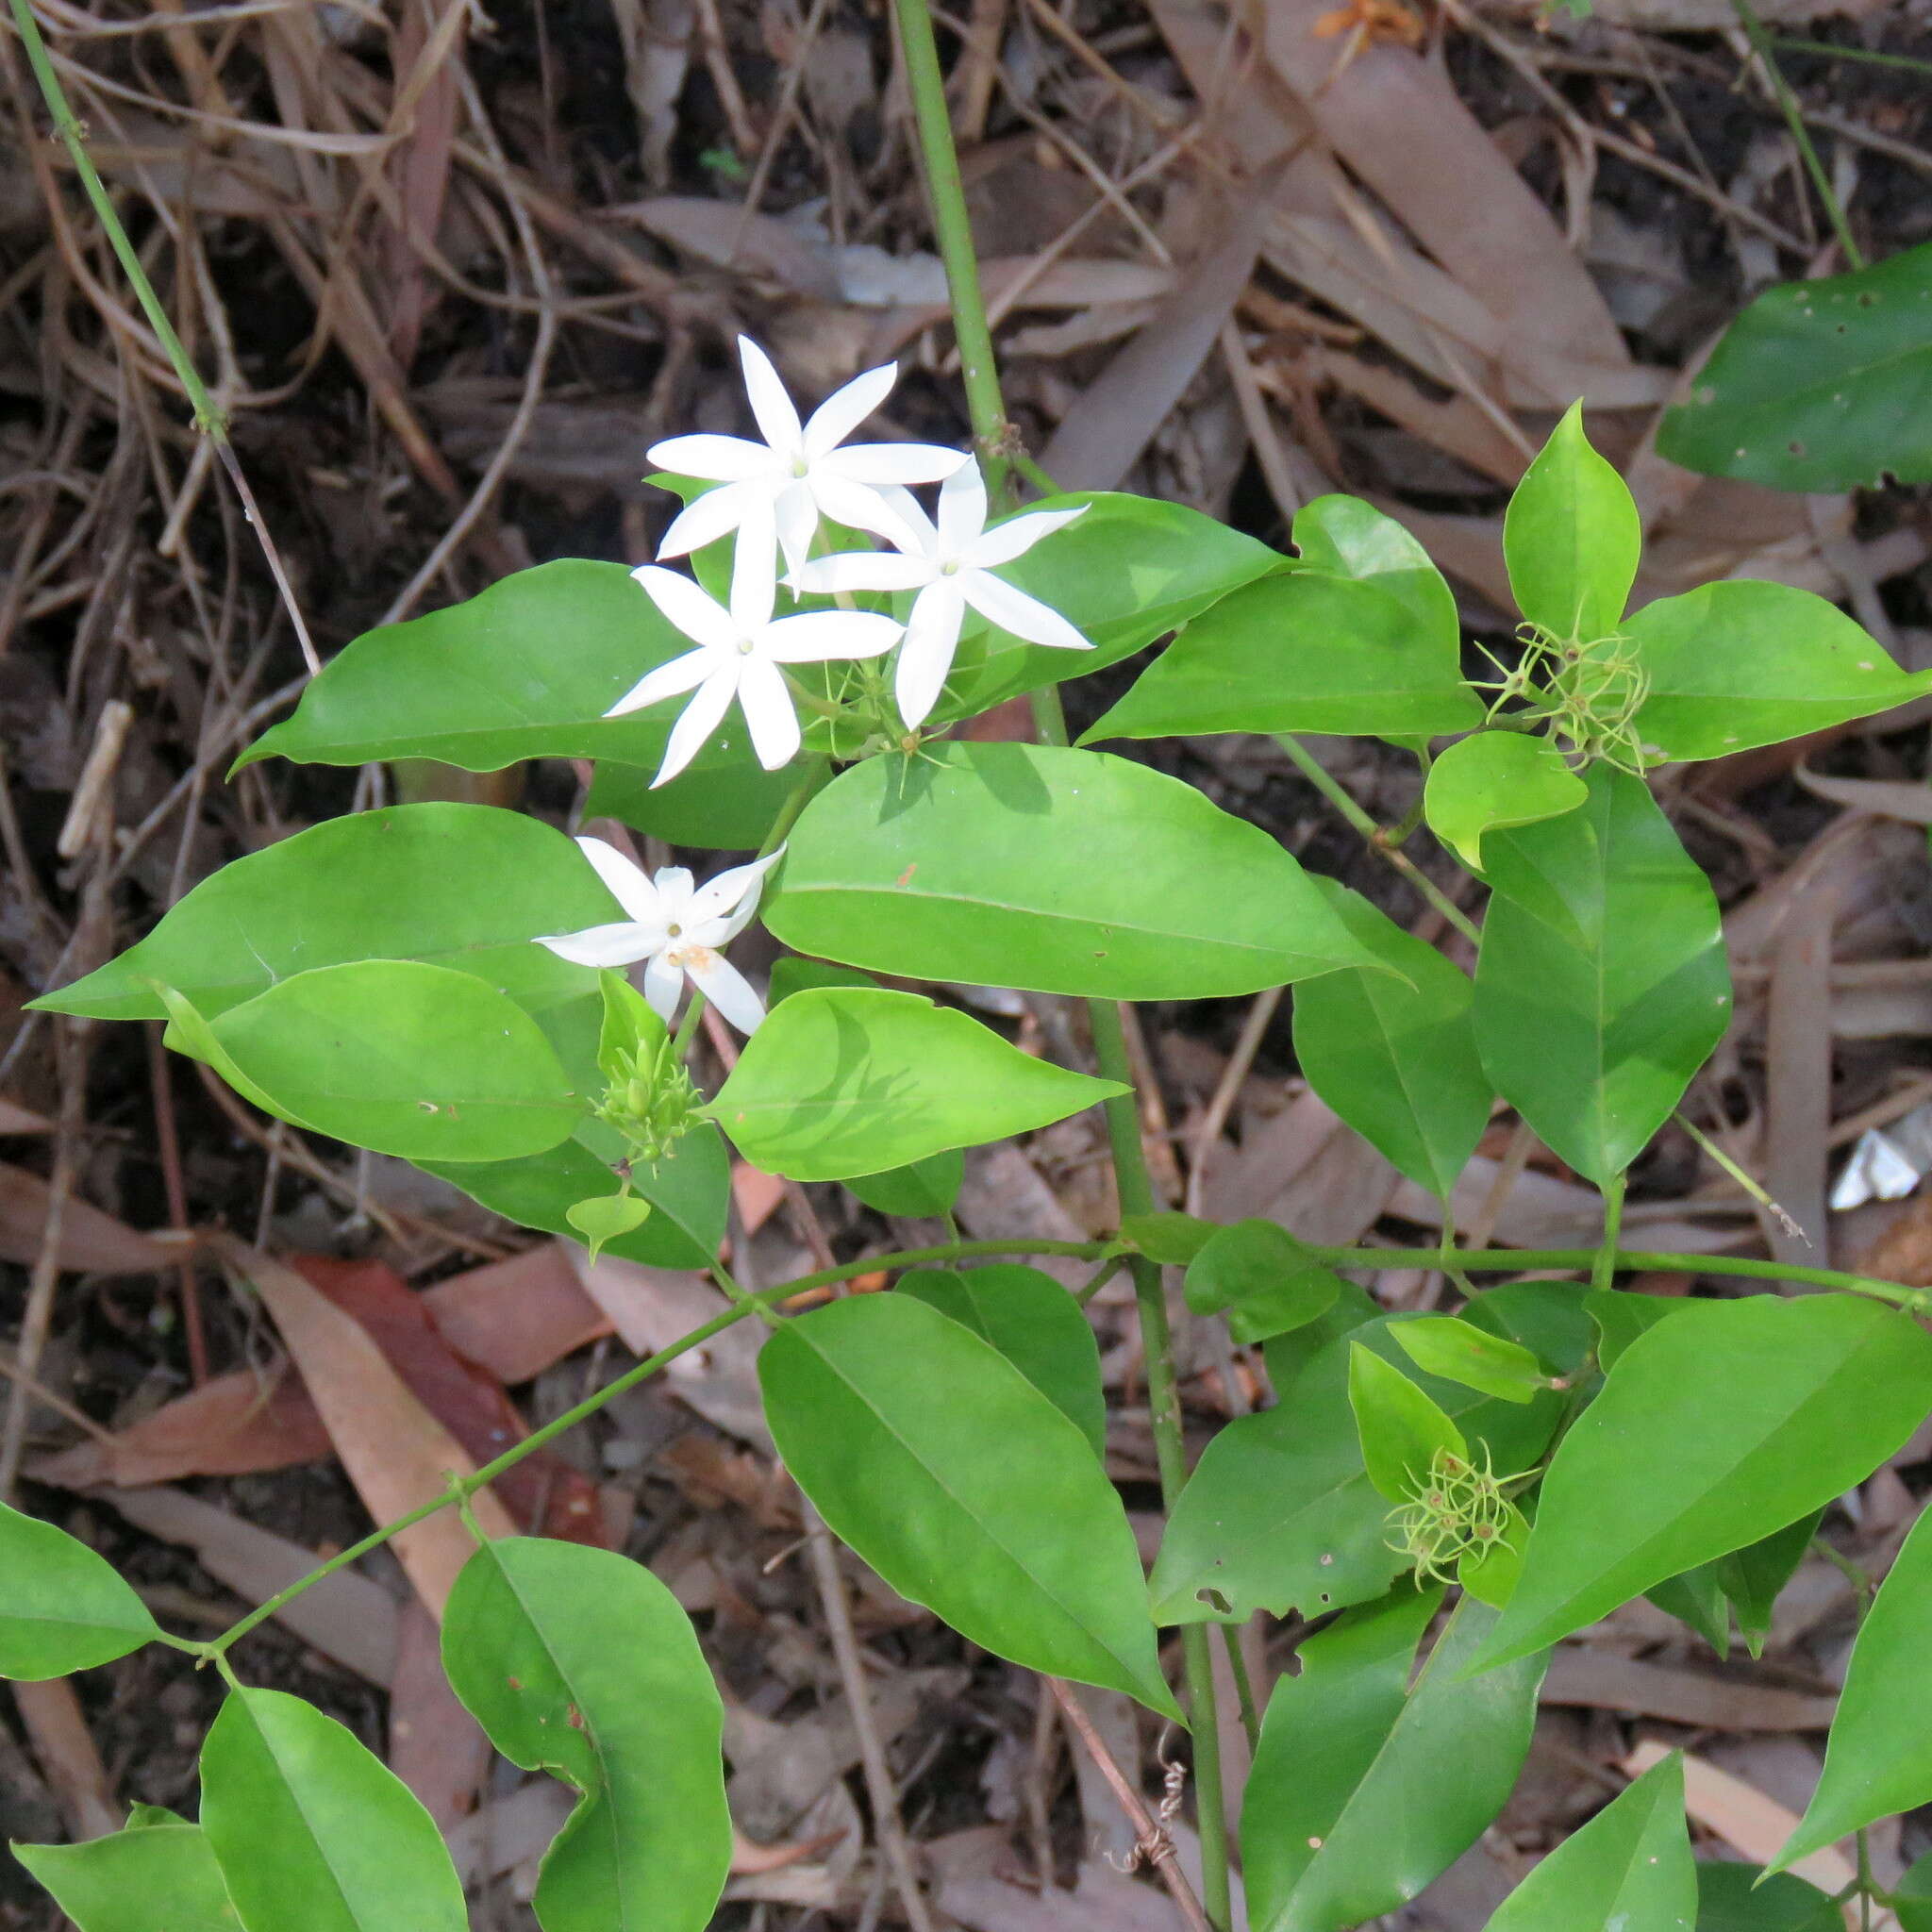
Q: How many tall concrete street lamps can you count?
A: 0